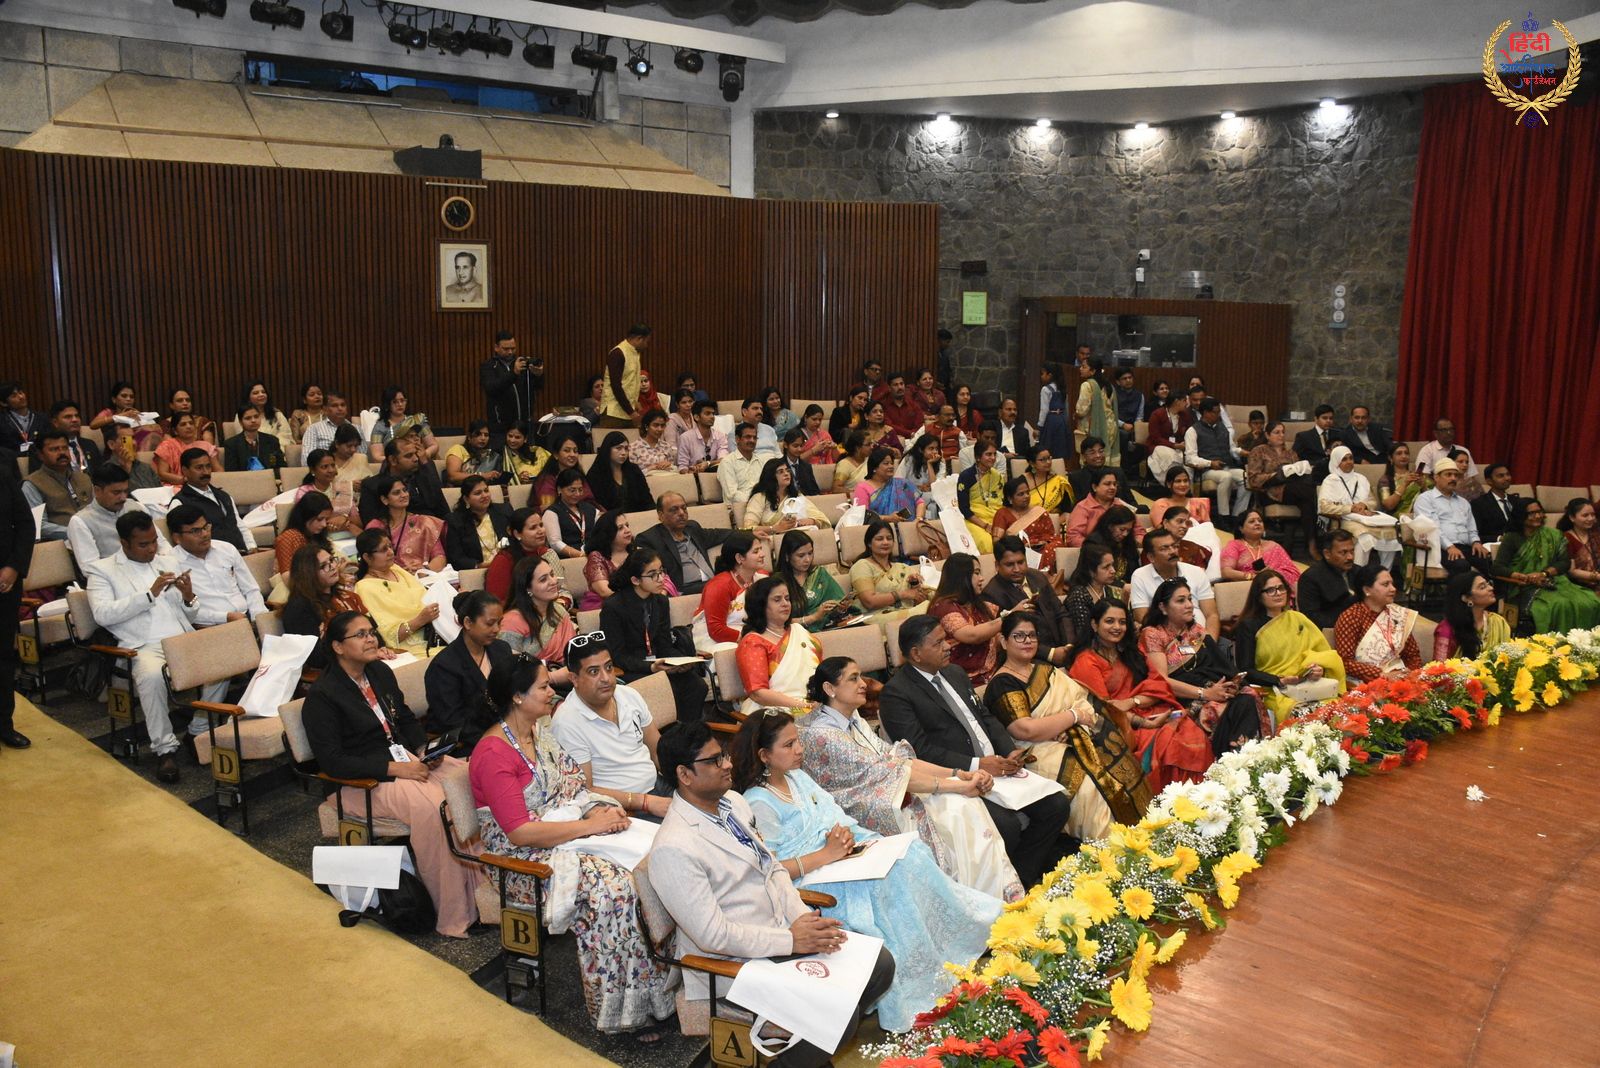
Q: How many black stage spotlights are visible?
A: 11